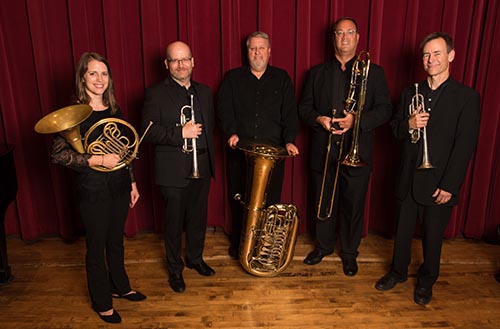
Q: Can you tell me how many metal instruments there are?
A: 5